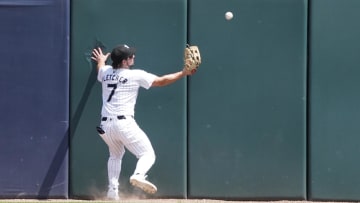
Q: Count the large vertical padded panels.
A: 4